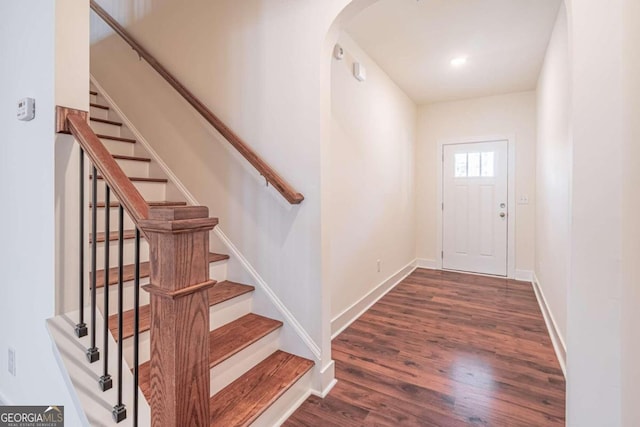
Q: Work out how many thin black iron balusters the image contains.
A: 5